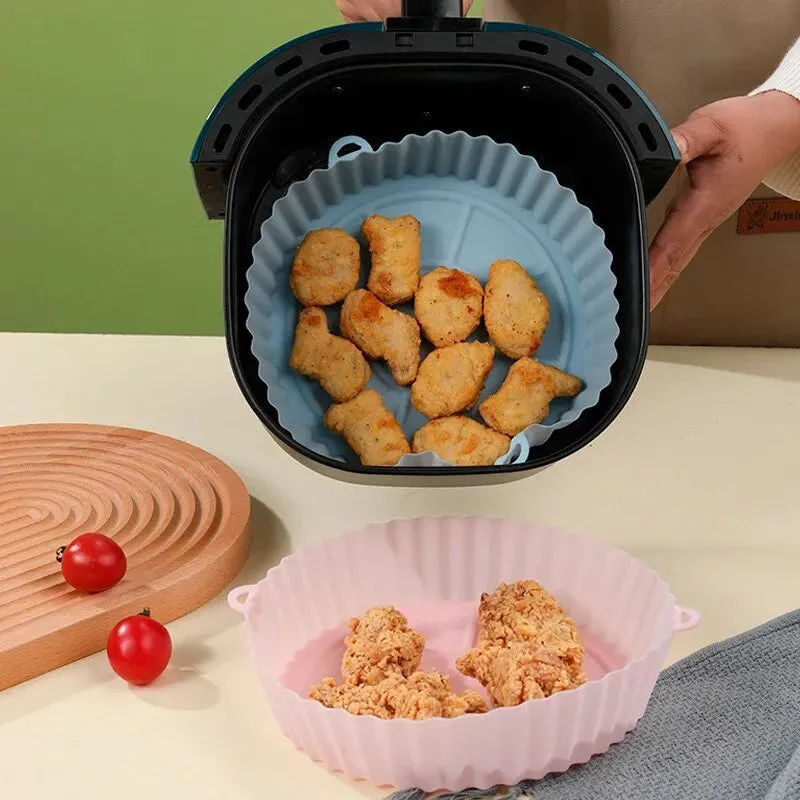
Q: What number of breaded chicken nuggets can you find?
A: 10